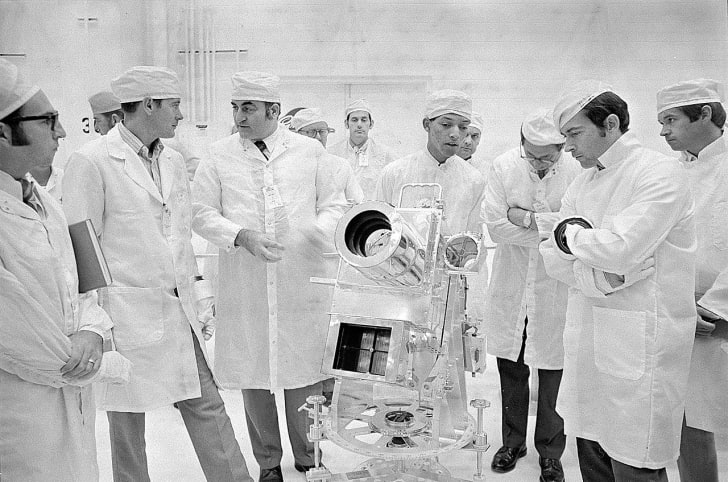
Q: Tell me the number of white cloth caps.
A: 11